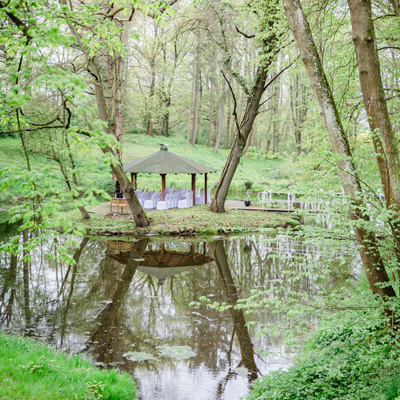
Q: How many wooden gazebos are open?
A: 1